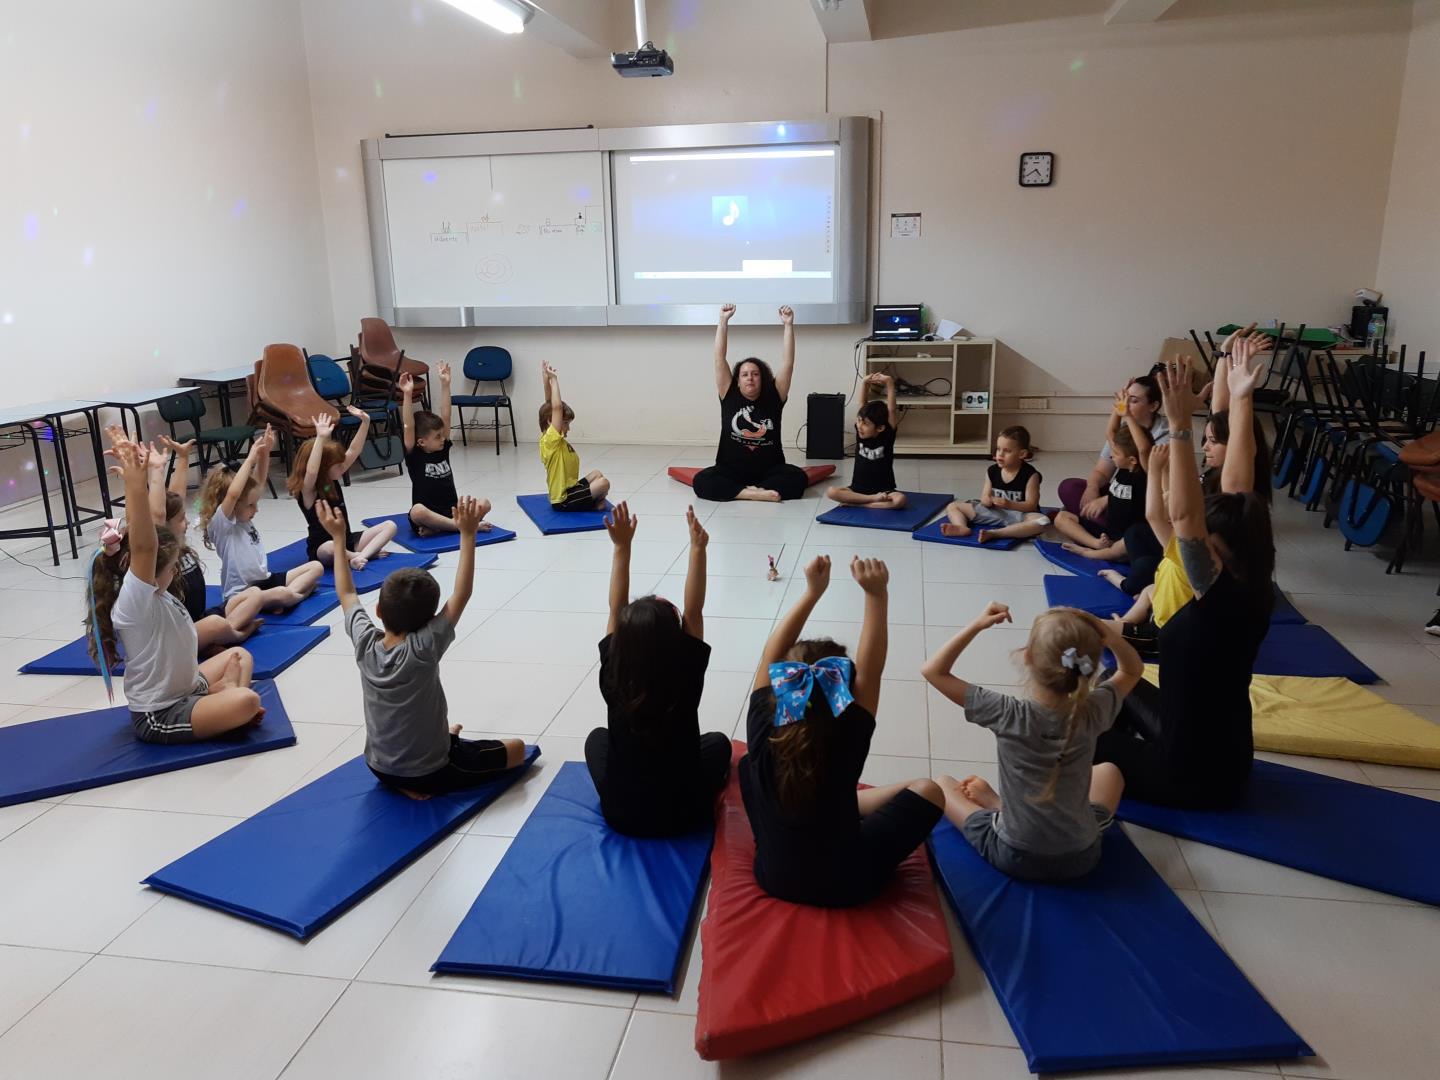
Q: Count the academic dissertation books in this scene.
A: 0